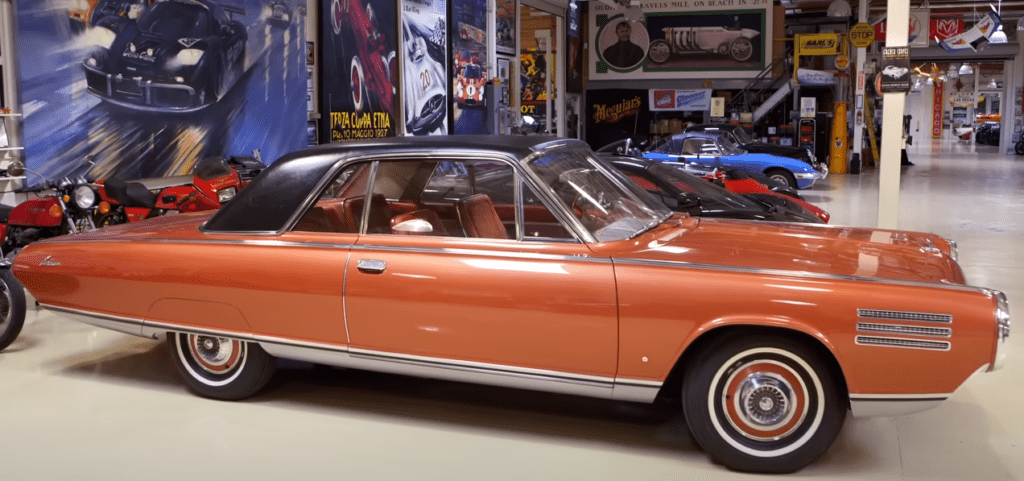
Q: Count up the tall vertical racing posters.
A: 3